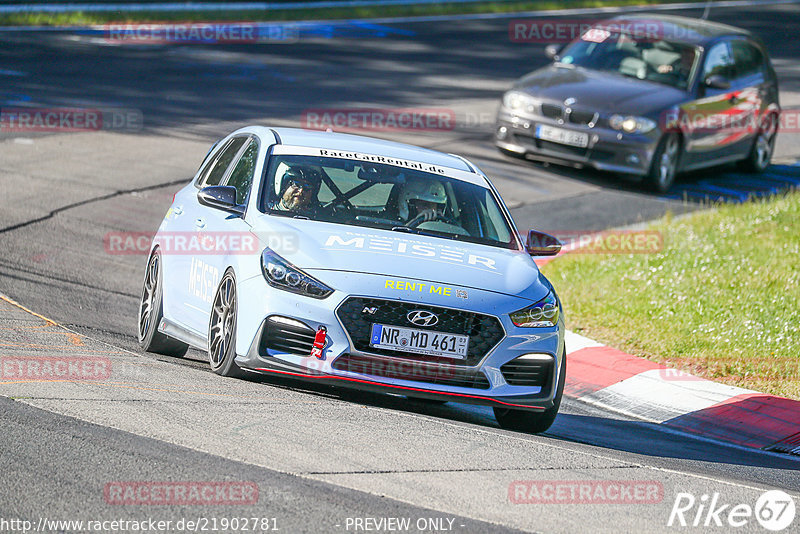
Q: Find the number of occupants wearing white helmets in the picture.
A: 2